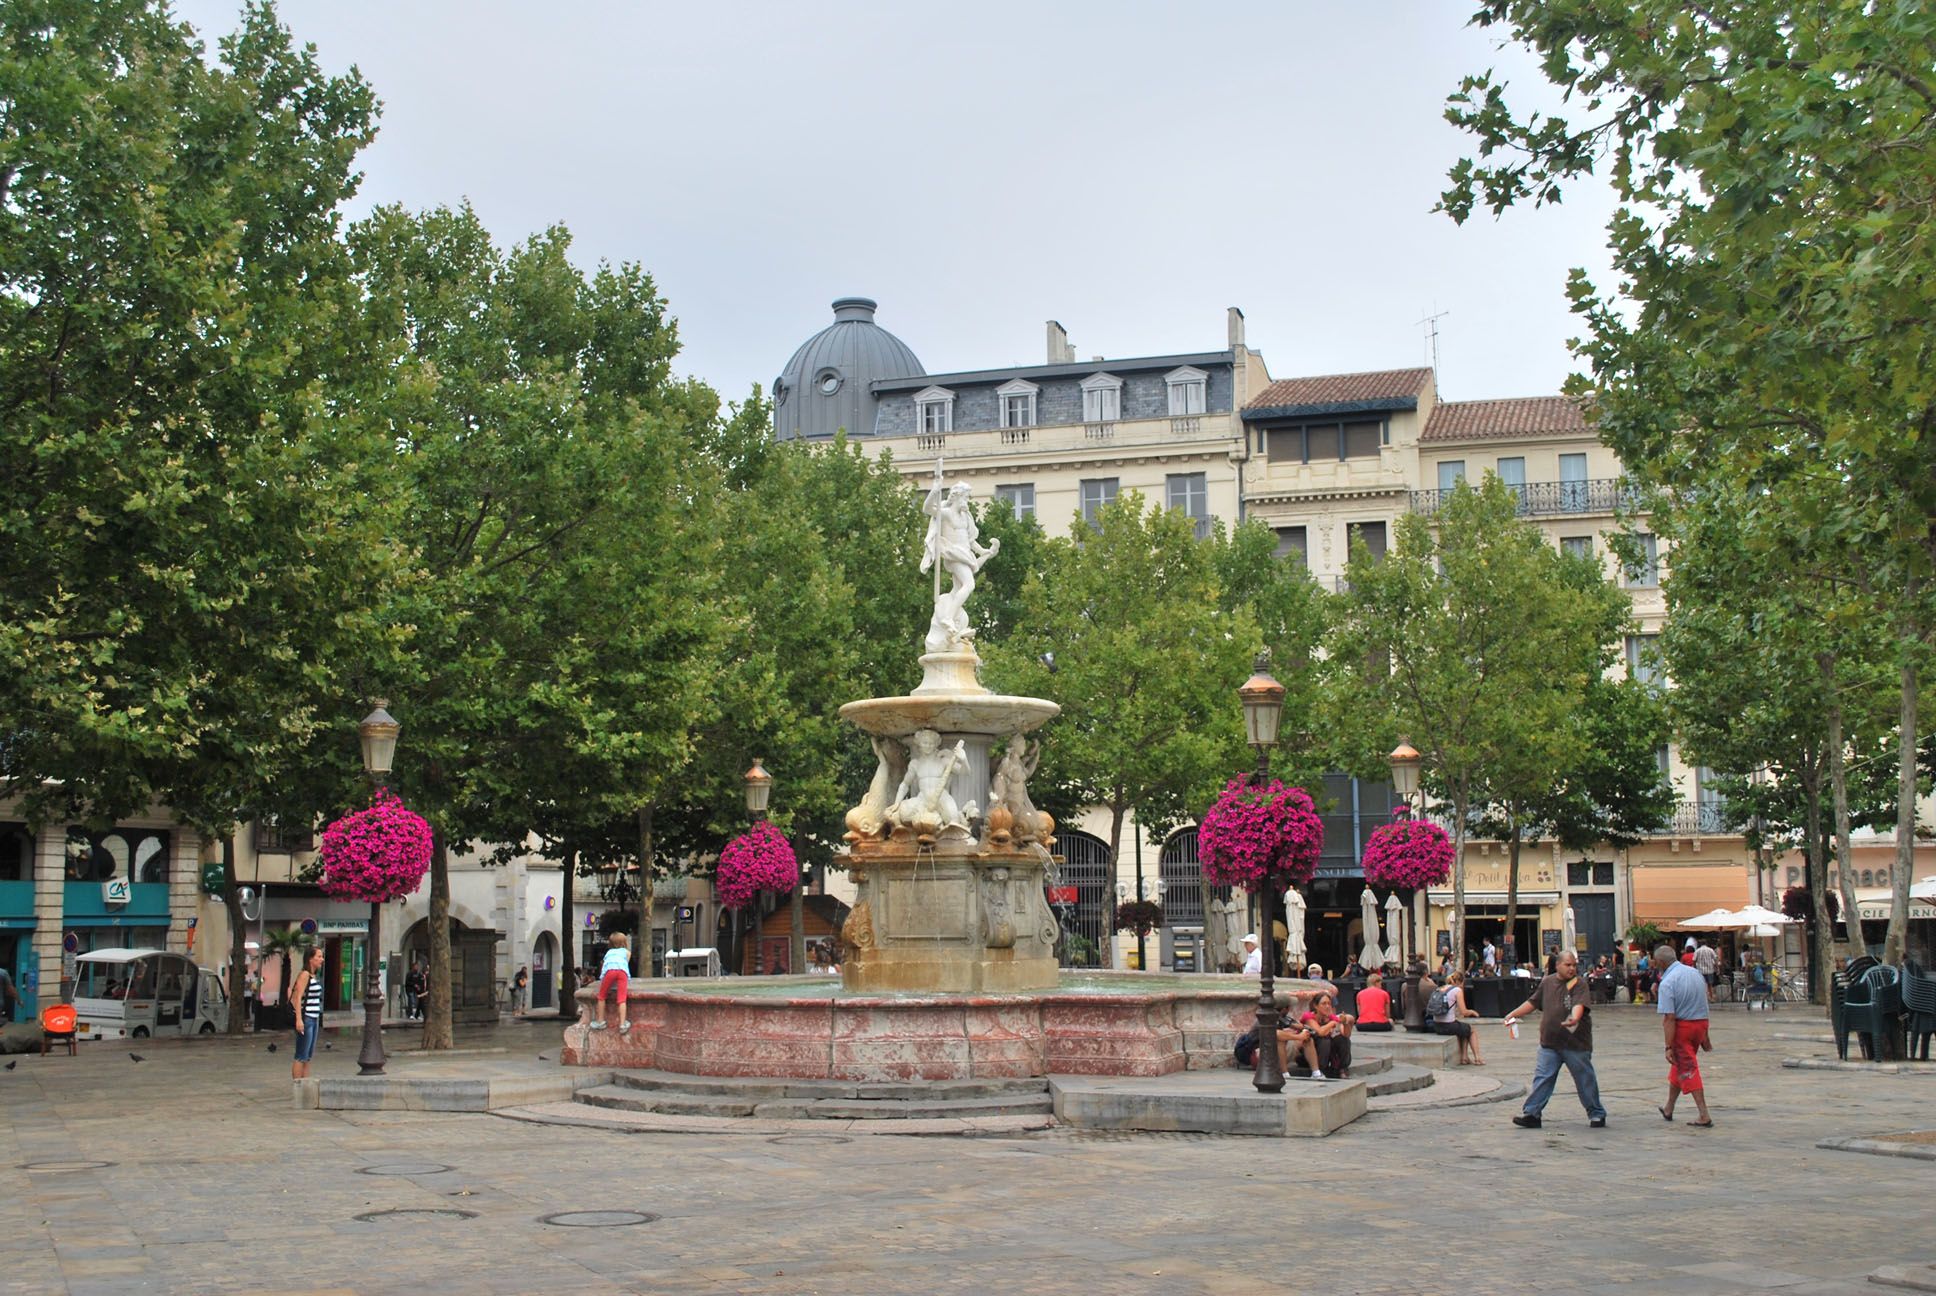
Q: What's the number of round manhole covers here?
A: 5